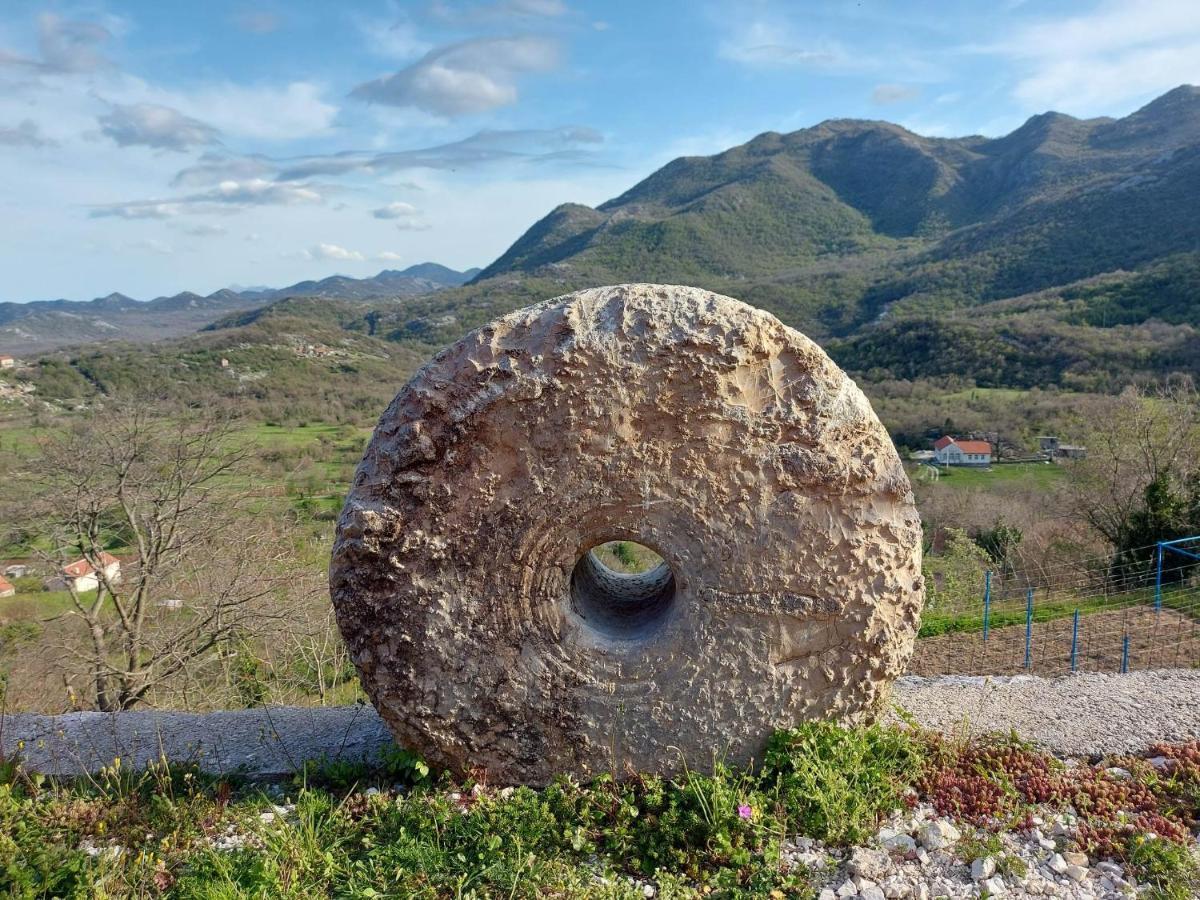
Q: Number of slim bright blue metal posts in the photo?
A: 5